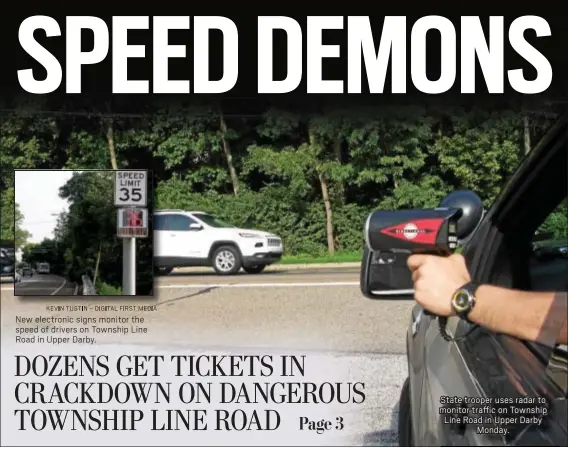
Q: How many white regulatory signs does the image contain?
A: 1